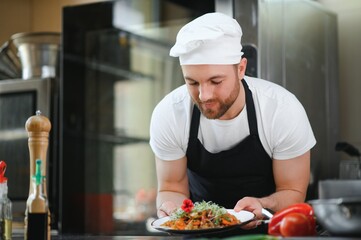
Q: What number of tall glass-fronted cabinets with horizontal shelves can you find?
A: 1